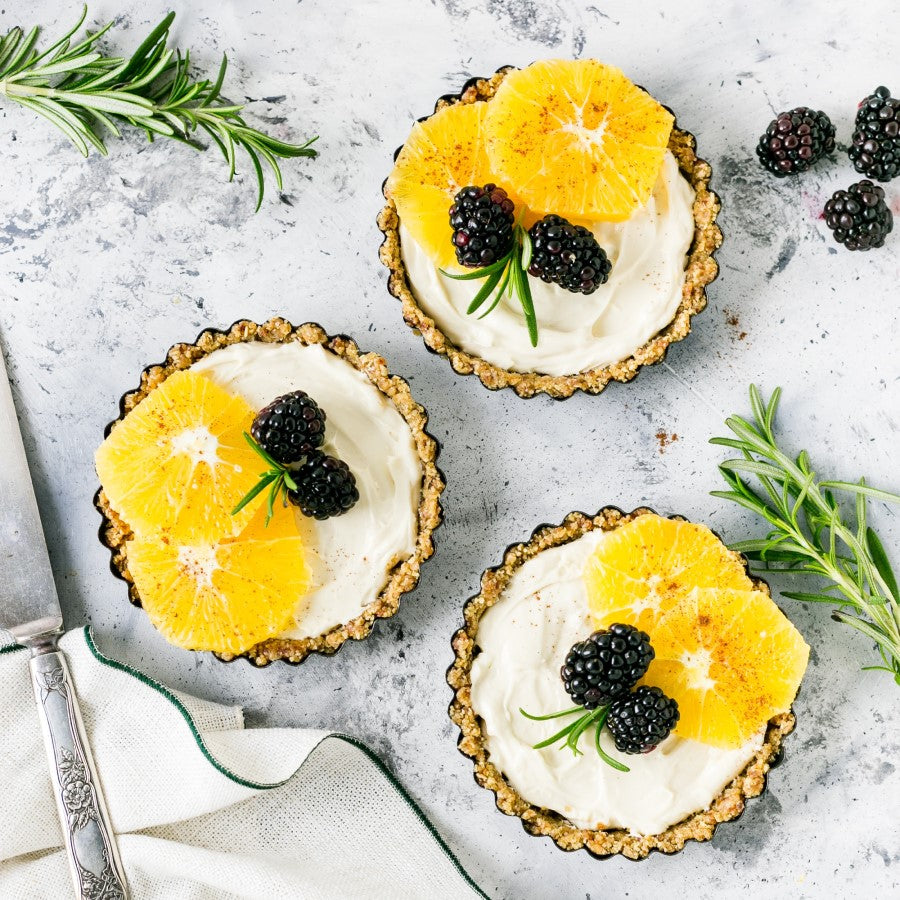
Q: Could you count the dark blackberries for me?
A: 9